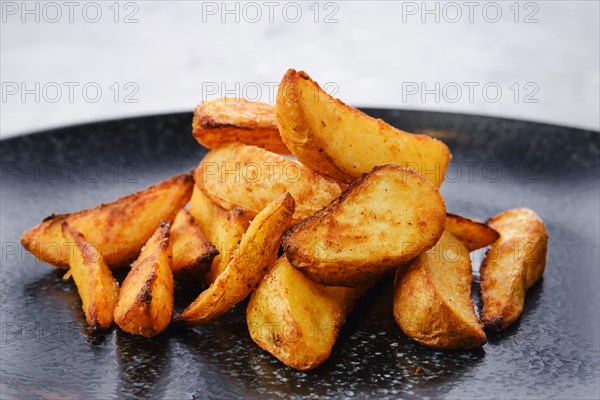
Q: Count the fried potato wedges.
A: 14